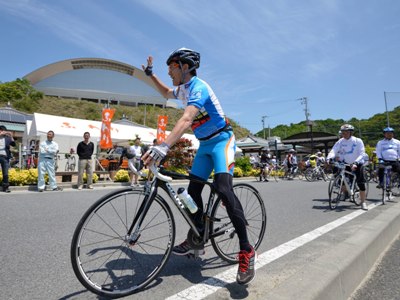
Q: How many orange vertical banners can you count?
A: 2